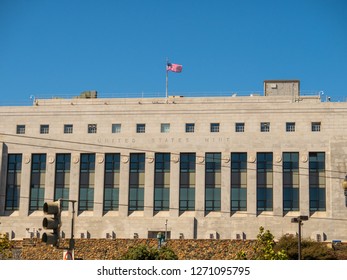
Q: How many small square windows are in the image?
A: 13